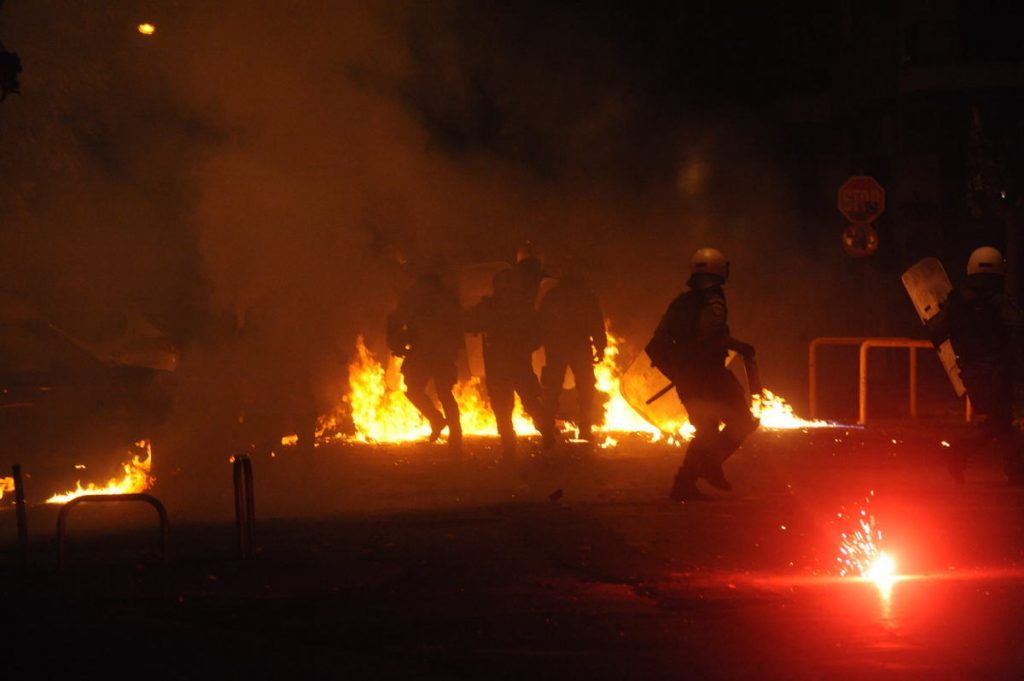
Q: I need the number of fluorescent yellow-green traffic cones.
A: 0